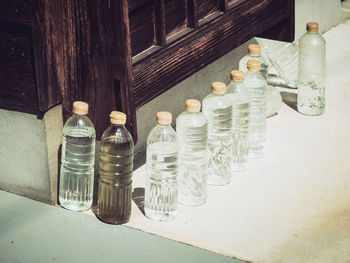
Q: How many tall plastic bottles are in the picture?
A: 9